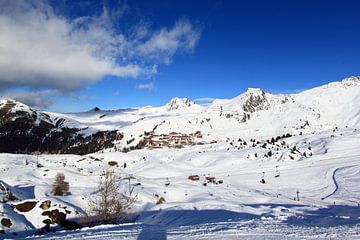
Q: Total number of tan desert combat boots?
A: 0